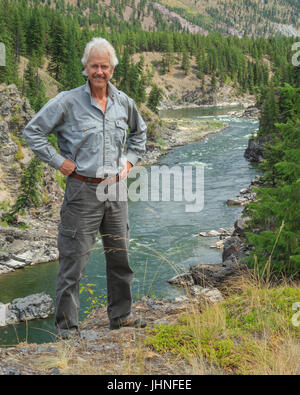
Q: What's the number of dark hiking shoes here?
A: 2